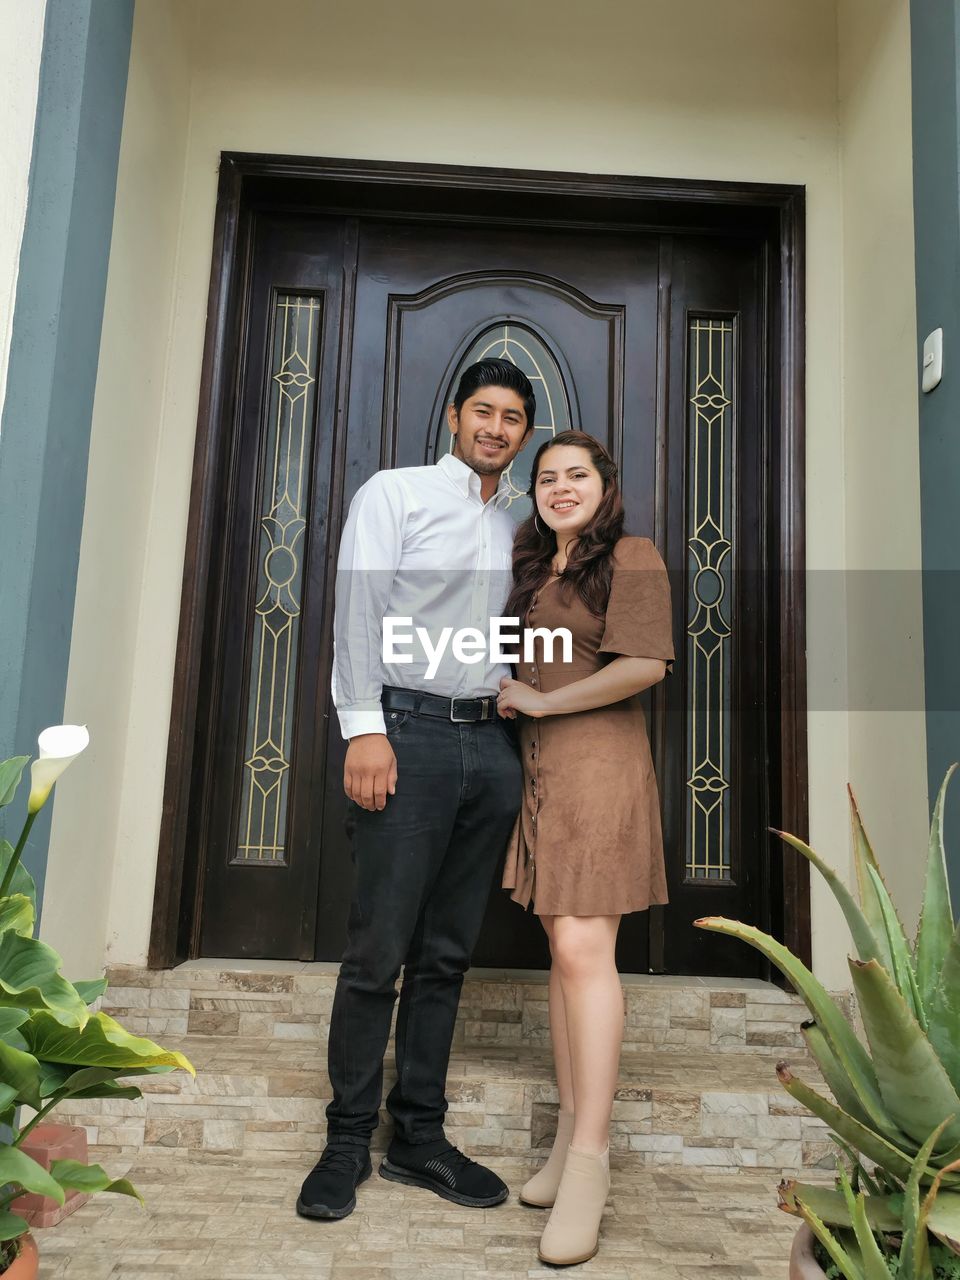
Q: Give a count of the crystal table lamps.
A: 0